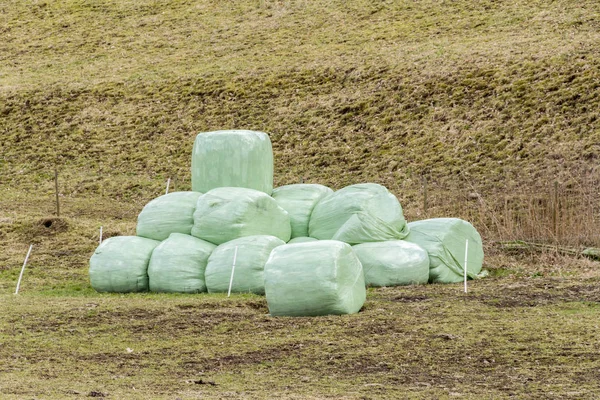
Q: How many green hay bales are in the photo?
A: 12